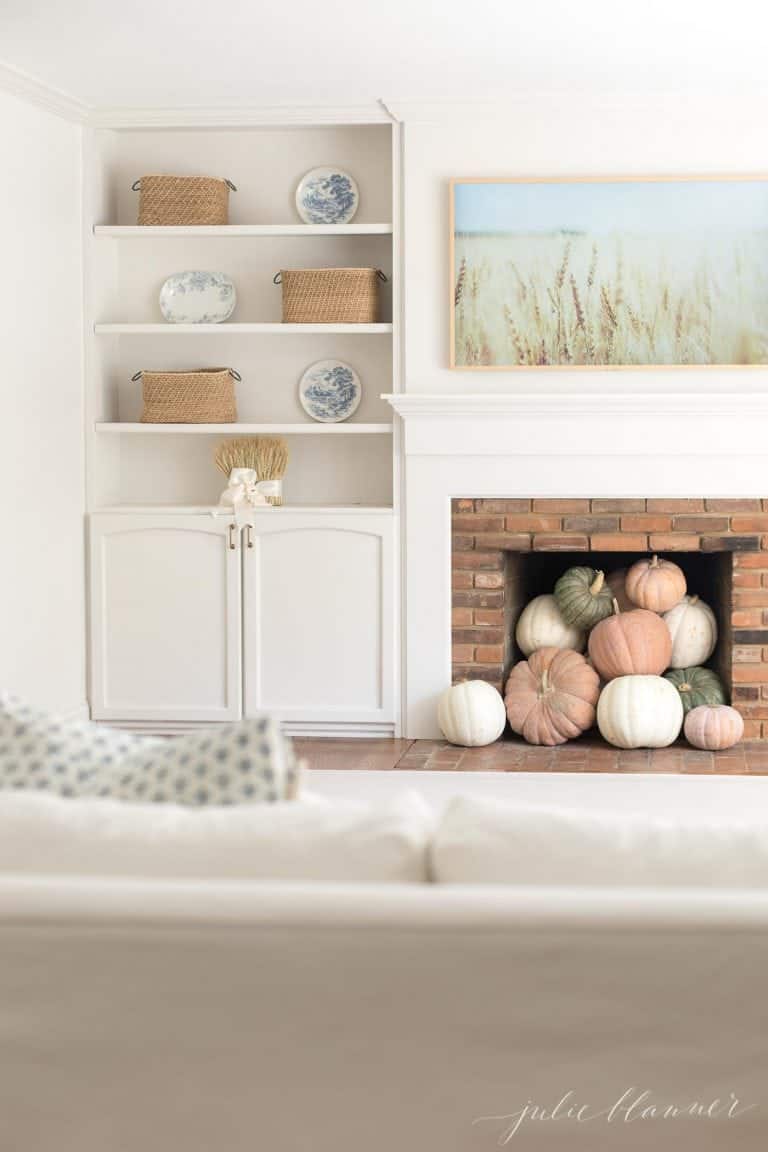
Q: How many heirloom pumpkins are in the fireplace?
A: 11